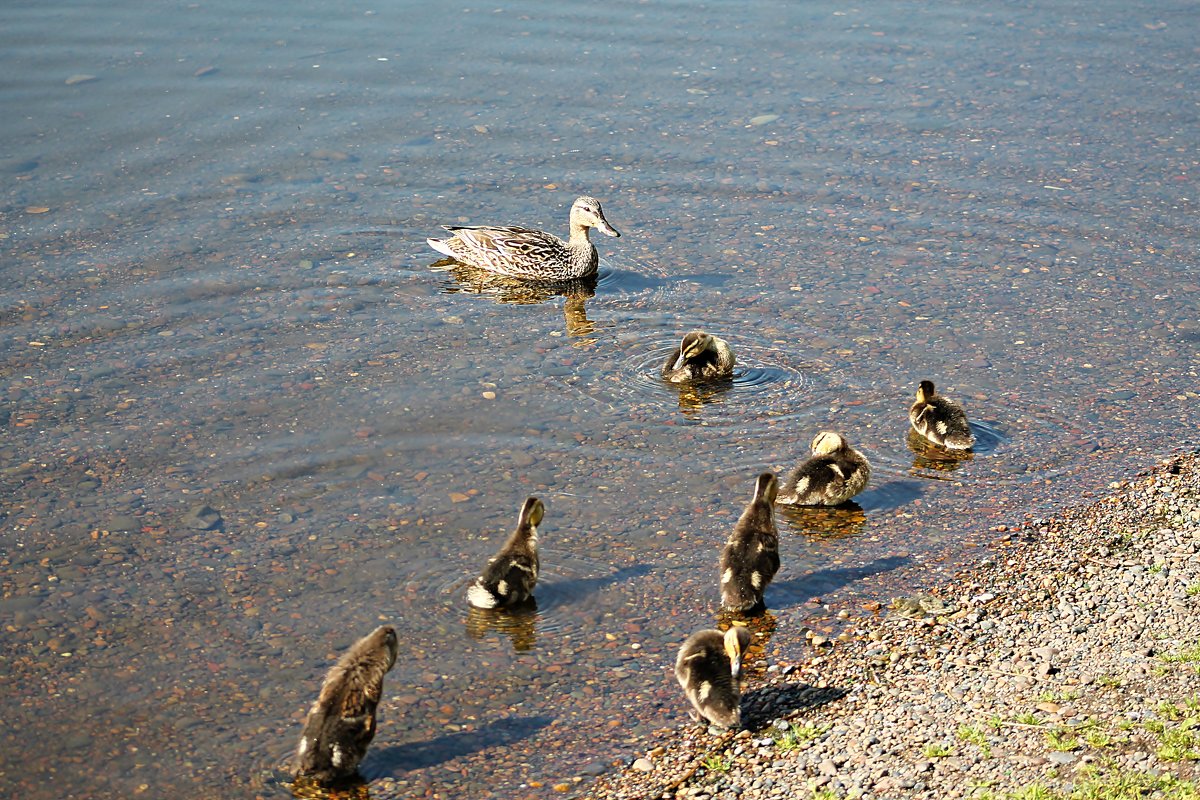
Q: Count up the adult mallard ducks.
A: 1